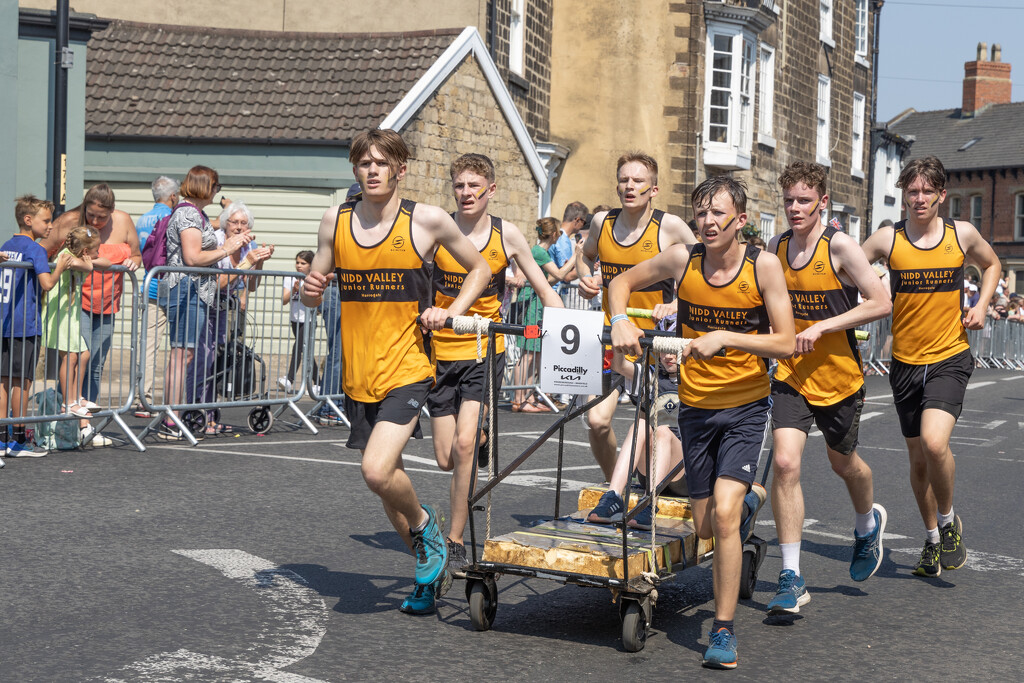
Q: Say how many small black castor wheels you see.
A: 3